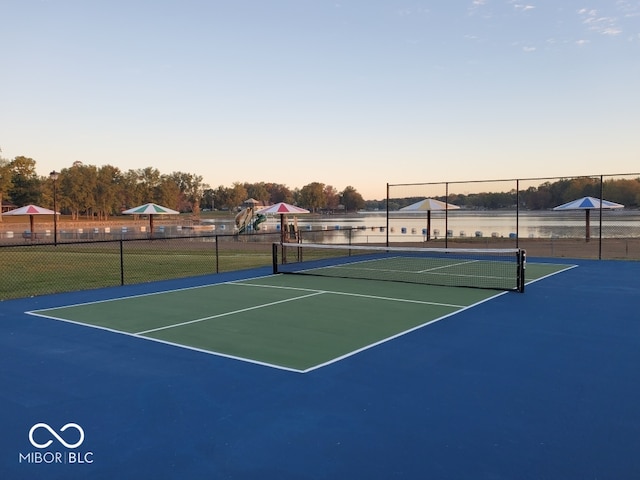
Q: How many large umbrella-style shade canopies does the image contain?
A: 5